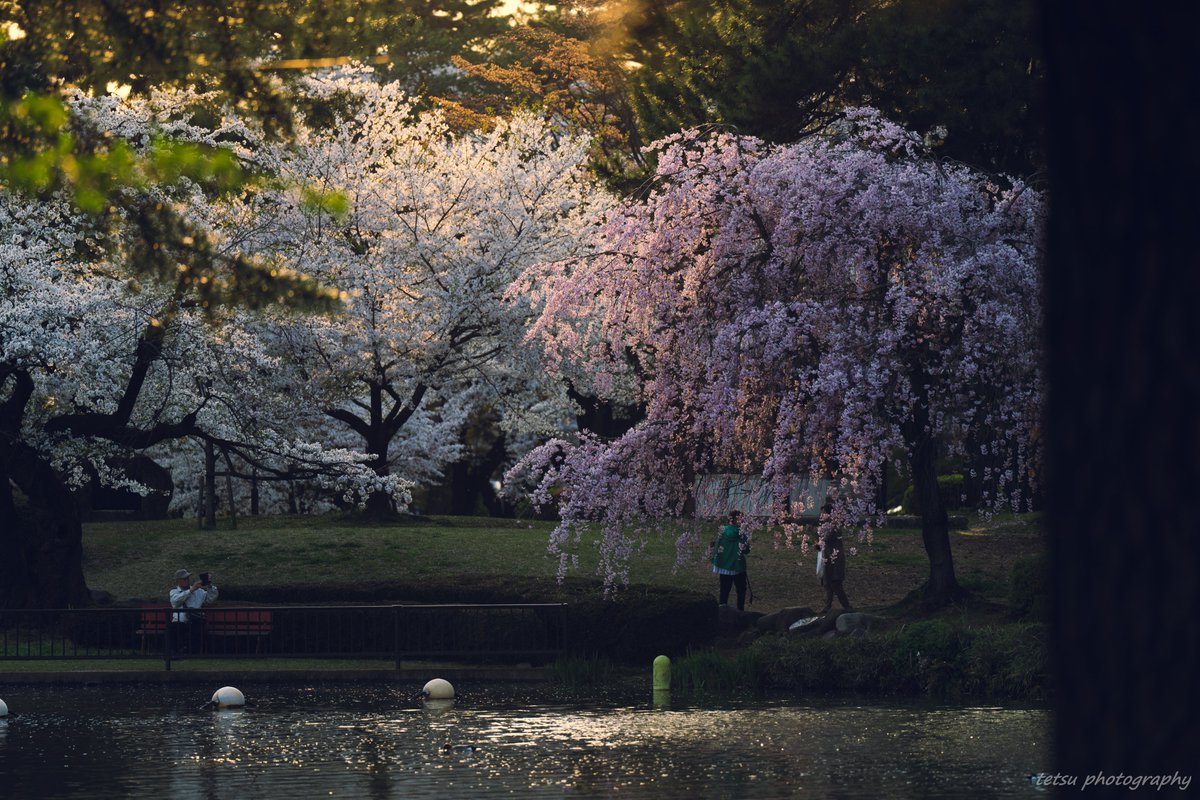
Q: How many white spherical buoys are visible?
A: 3